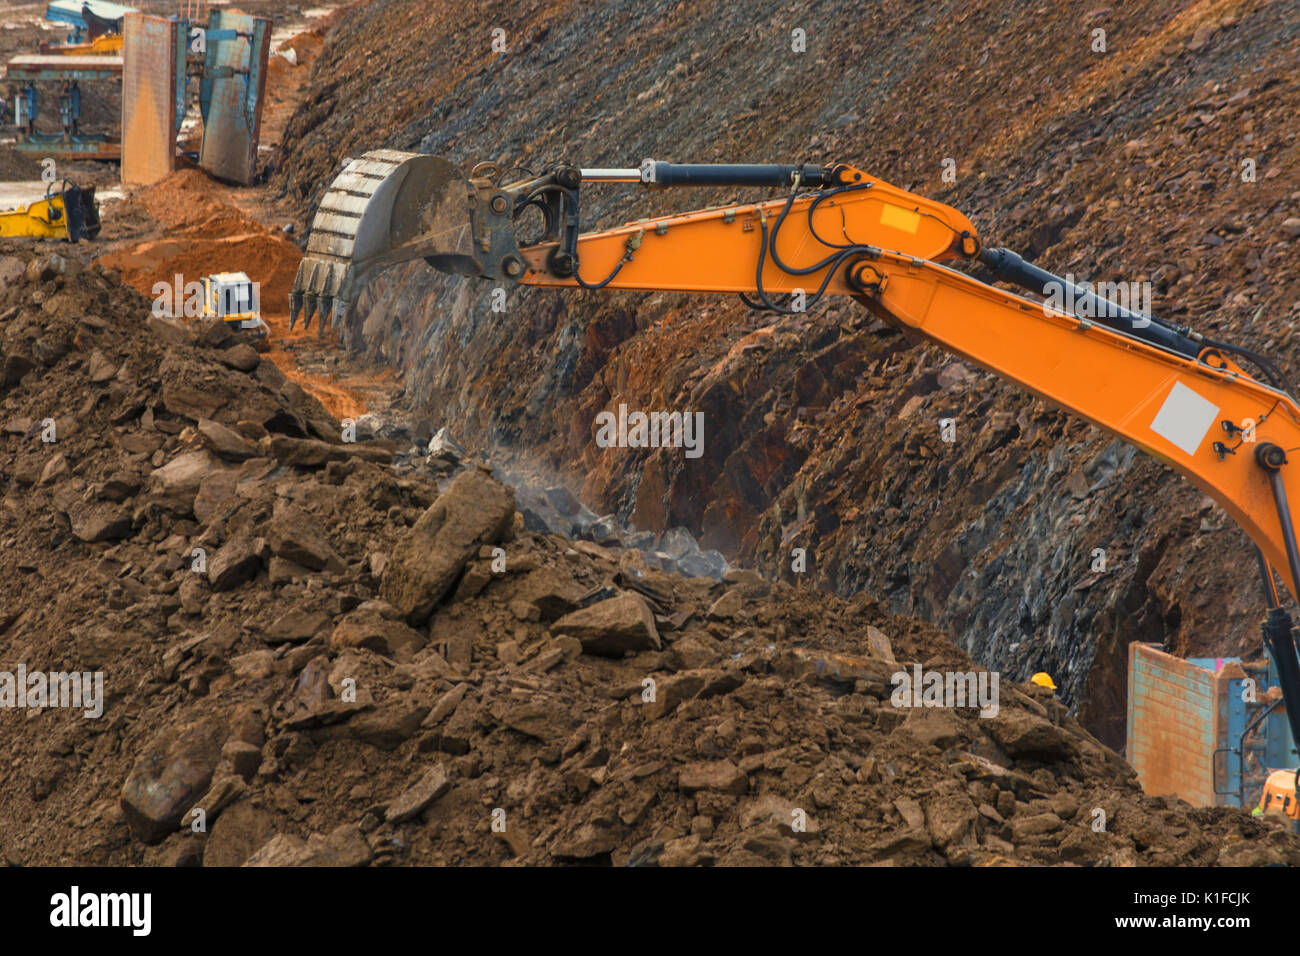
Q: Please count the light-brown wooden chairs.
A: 0